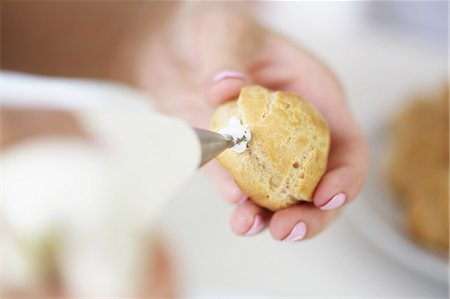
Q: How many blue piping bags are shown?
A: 0